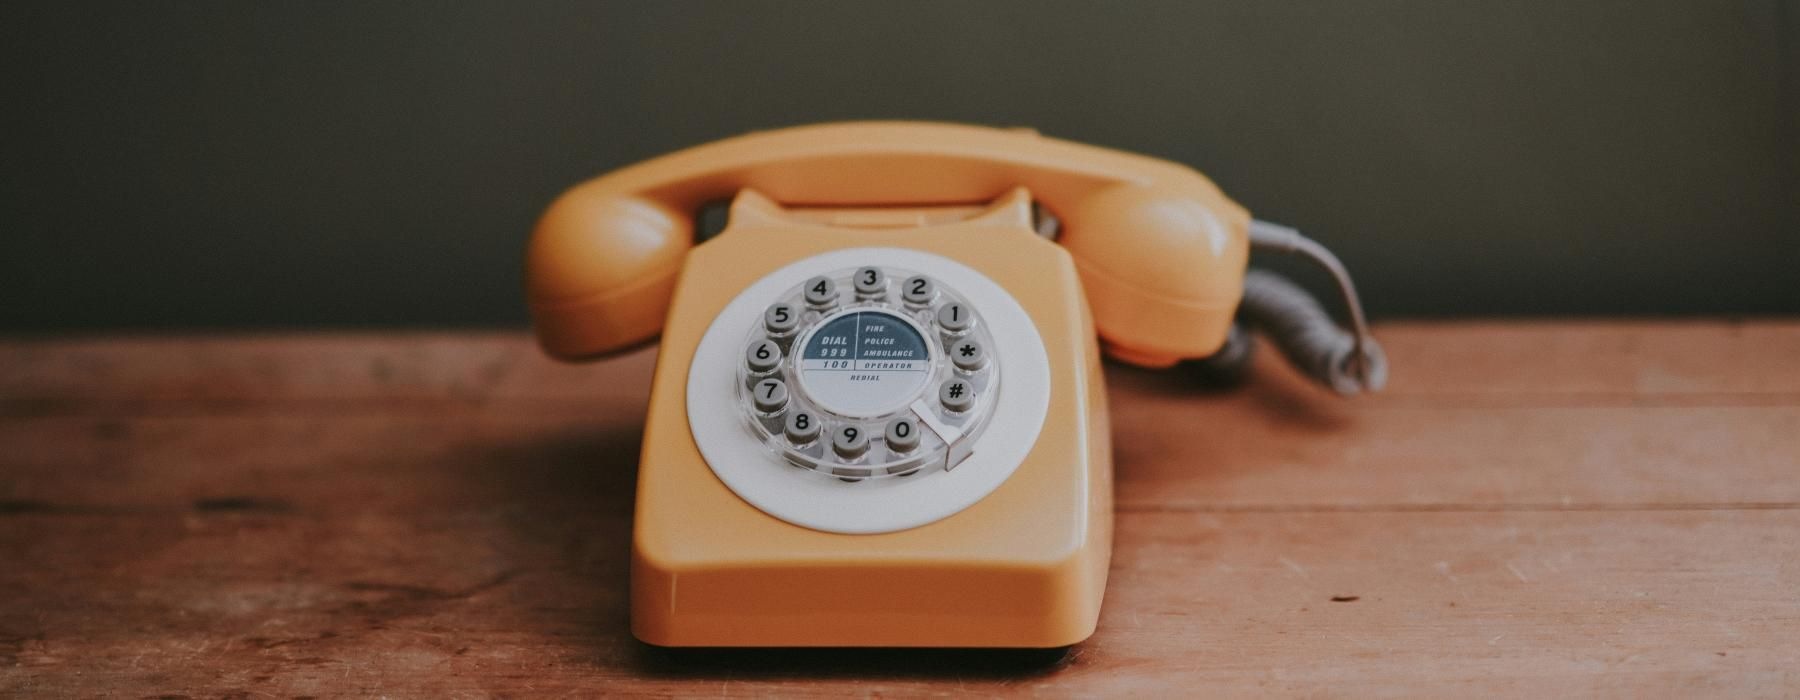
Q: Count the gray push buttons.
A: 12